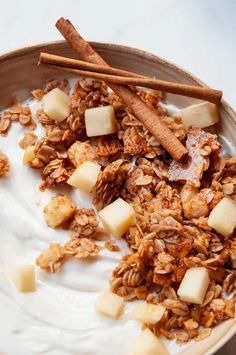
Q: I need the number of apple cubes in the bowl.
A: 11